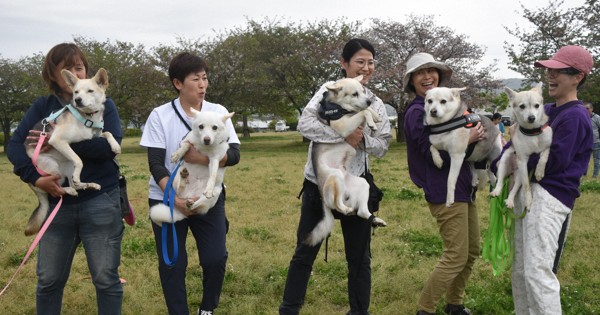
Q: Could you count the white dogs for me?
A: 5